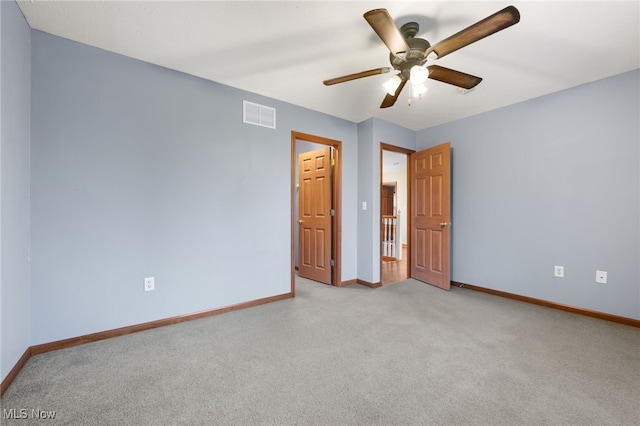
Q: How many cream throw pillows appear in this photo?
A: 0